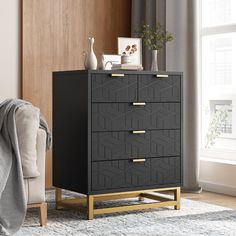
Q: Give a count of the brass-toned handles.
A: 5